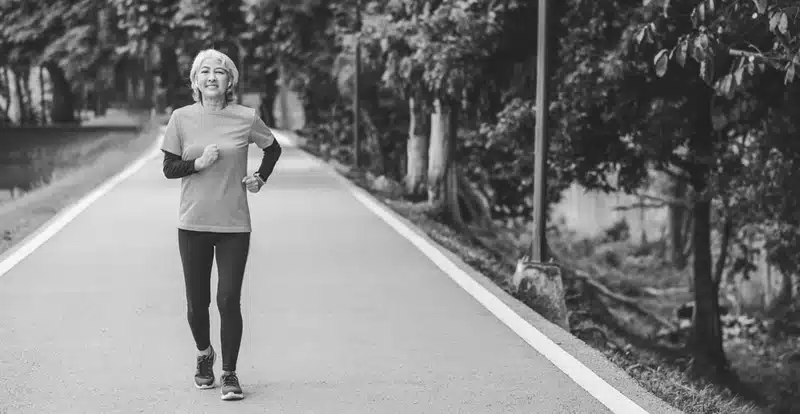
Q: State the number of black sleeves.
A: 2